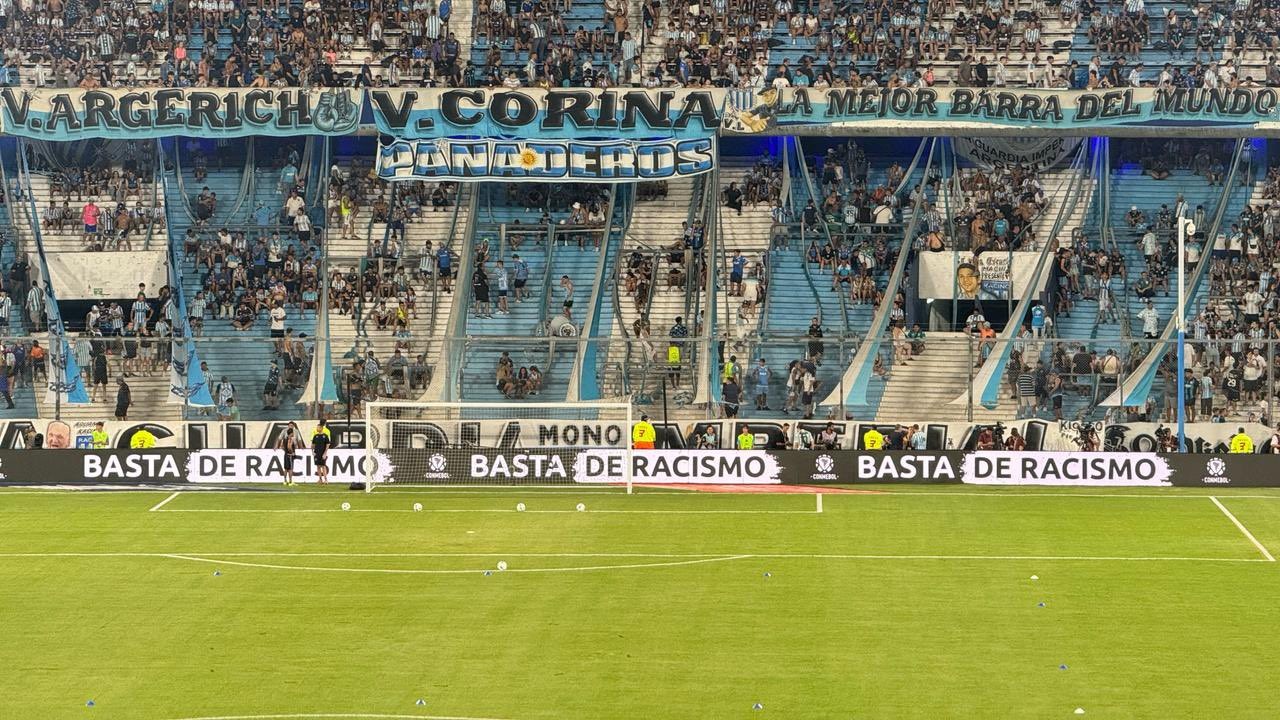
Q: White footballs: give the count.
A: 5